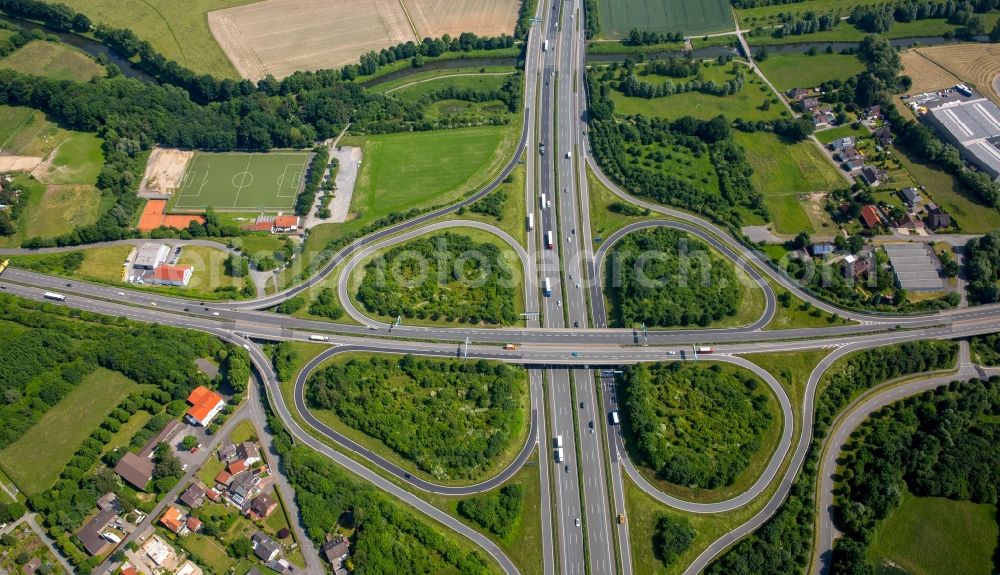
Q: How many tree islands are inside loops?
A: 4